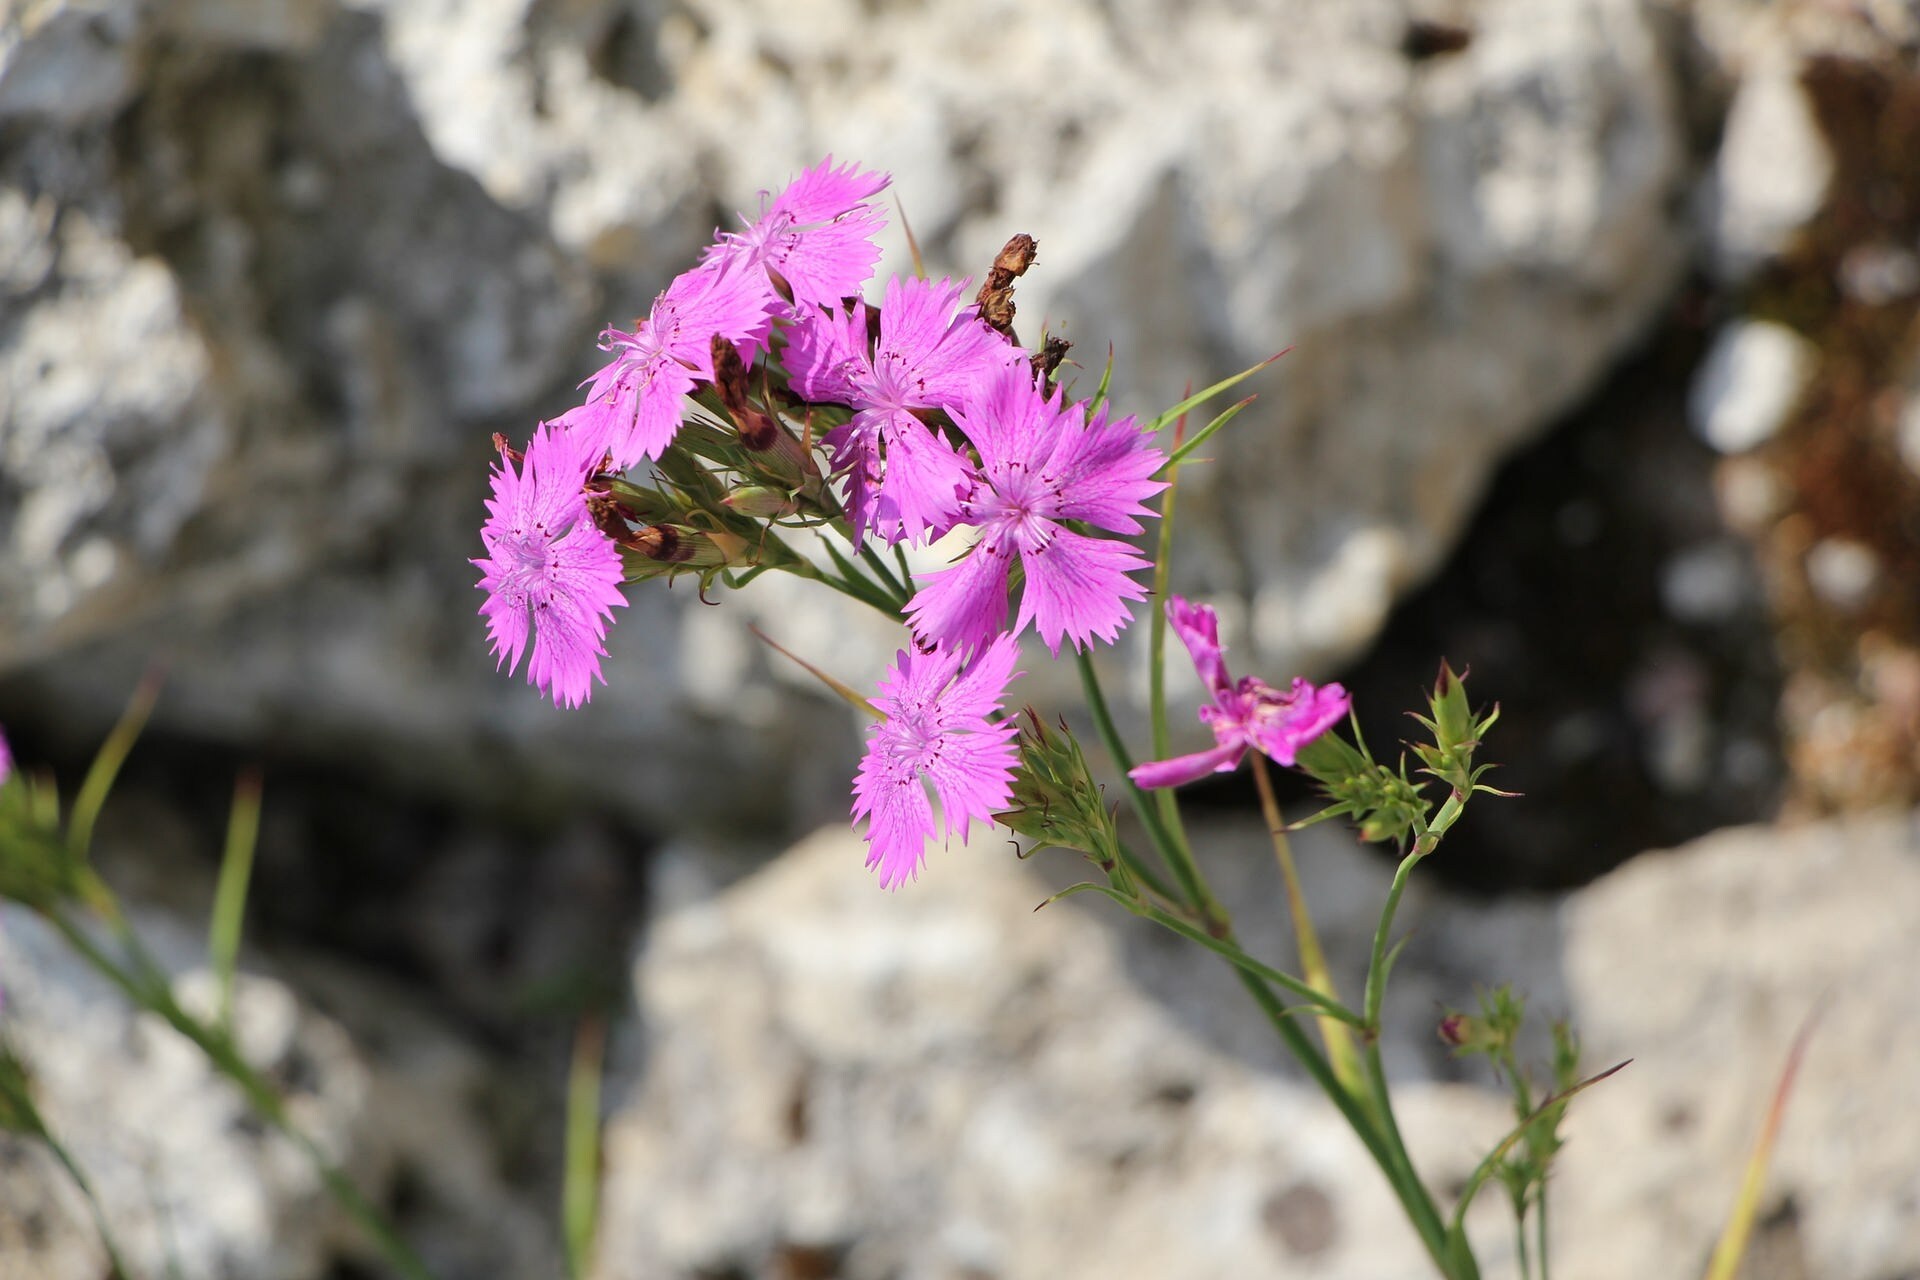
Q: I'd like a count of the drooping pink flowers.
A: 1